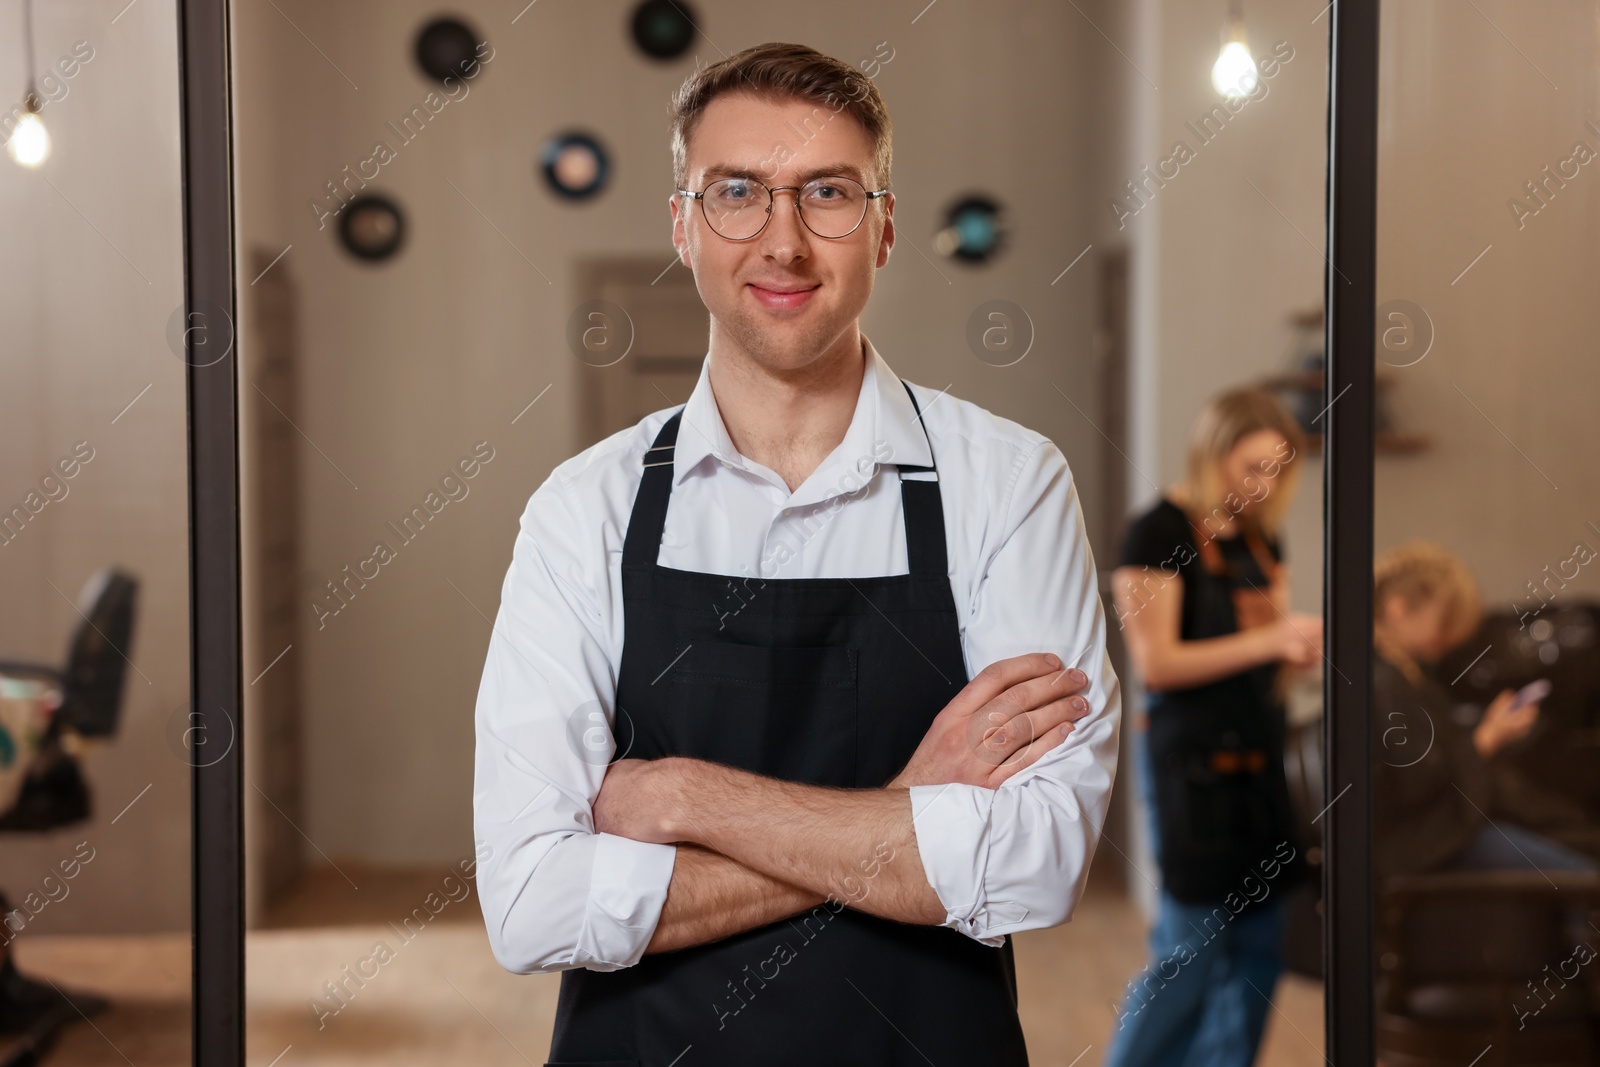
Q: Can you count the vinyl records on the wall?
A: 5